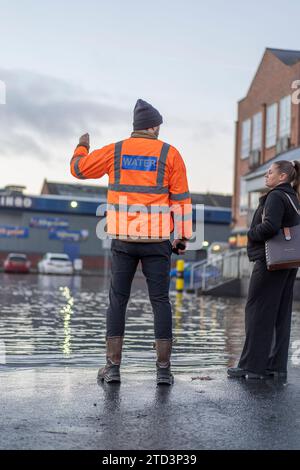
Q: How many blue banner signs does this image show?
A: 3